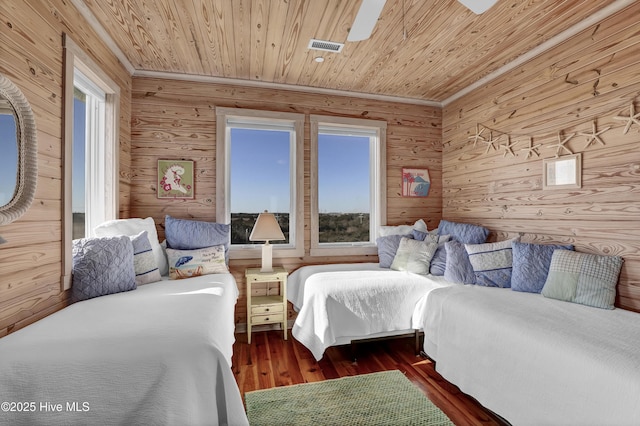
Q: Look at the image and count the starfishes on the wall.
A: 7